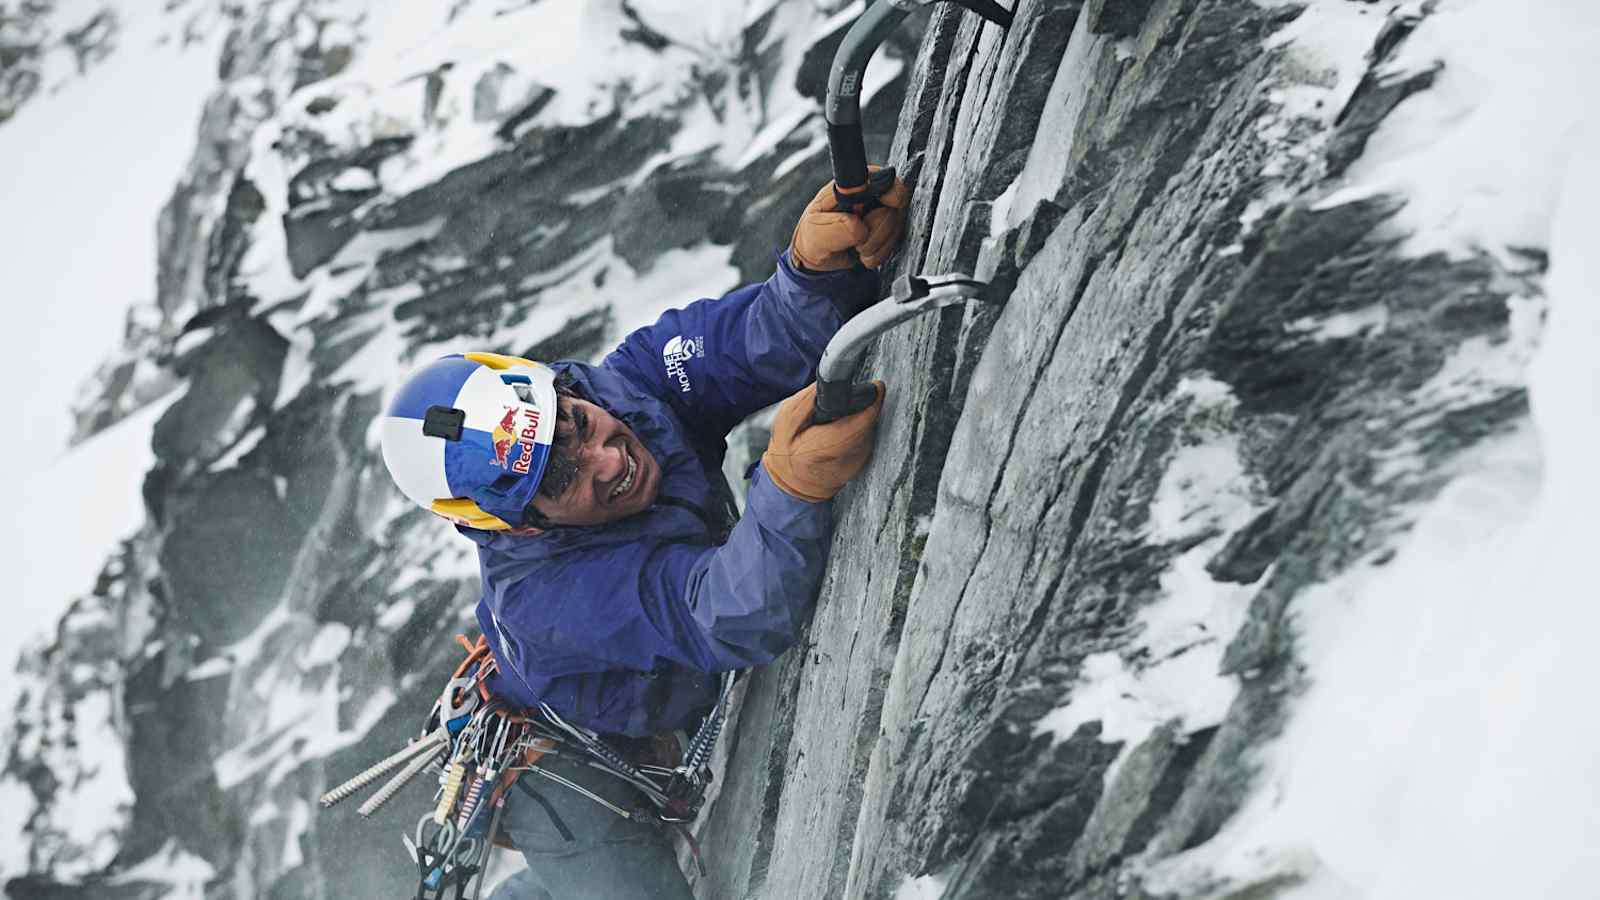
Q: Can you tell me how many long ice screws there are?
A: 2